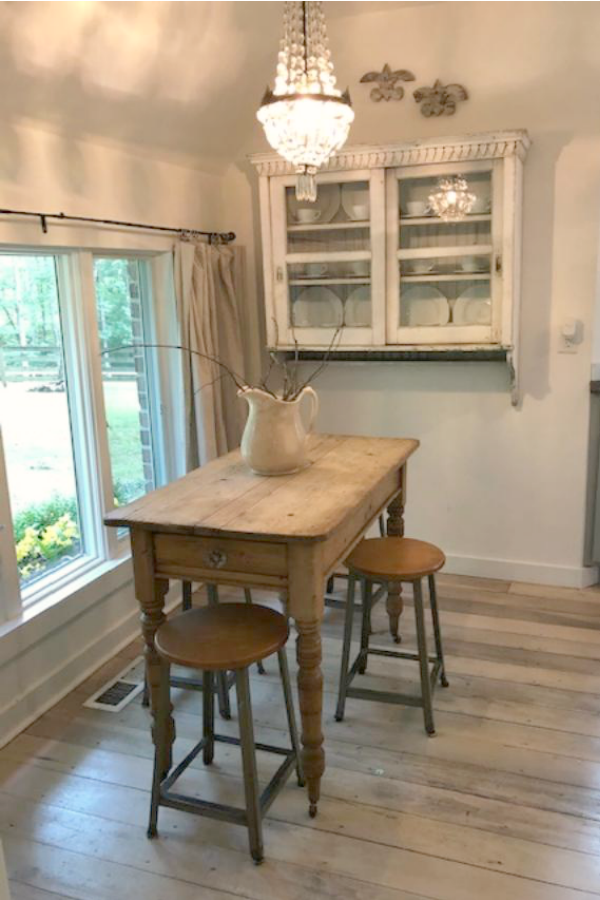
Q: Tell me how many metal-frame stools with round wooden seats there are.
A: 4